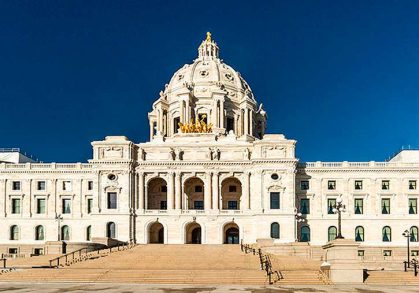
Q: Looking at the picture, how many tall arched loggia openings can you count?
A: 3